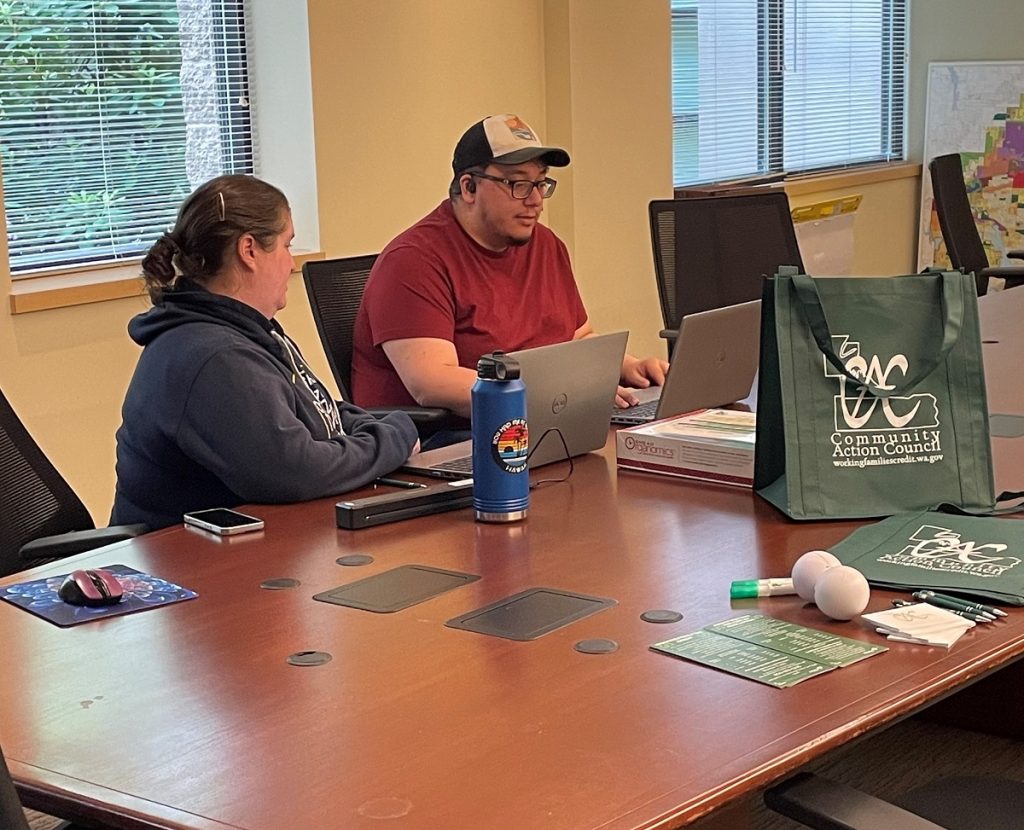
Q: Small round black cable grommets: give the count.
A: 5